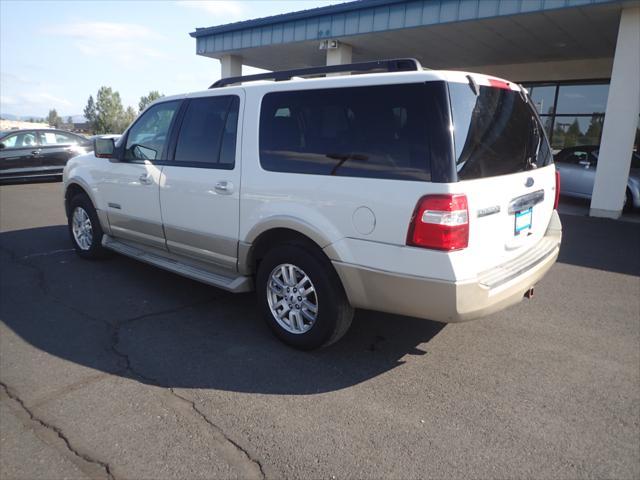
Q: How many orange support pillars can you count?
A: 0